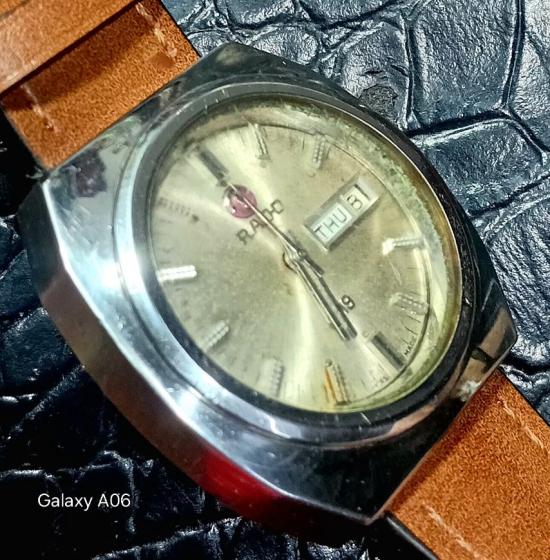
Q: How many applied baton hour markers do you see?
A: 11